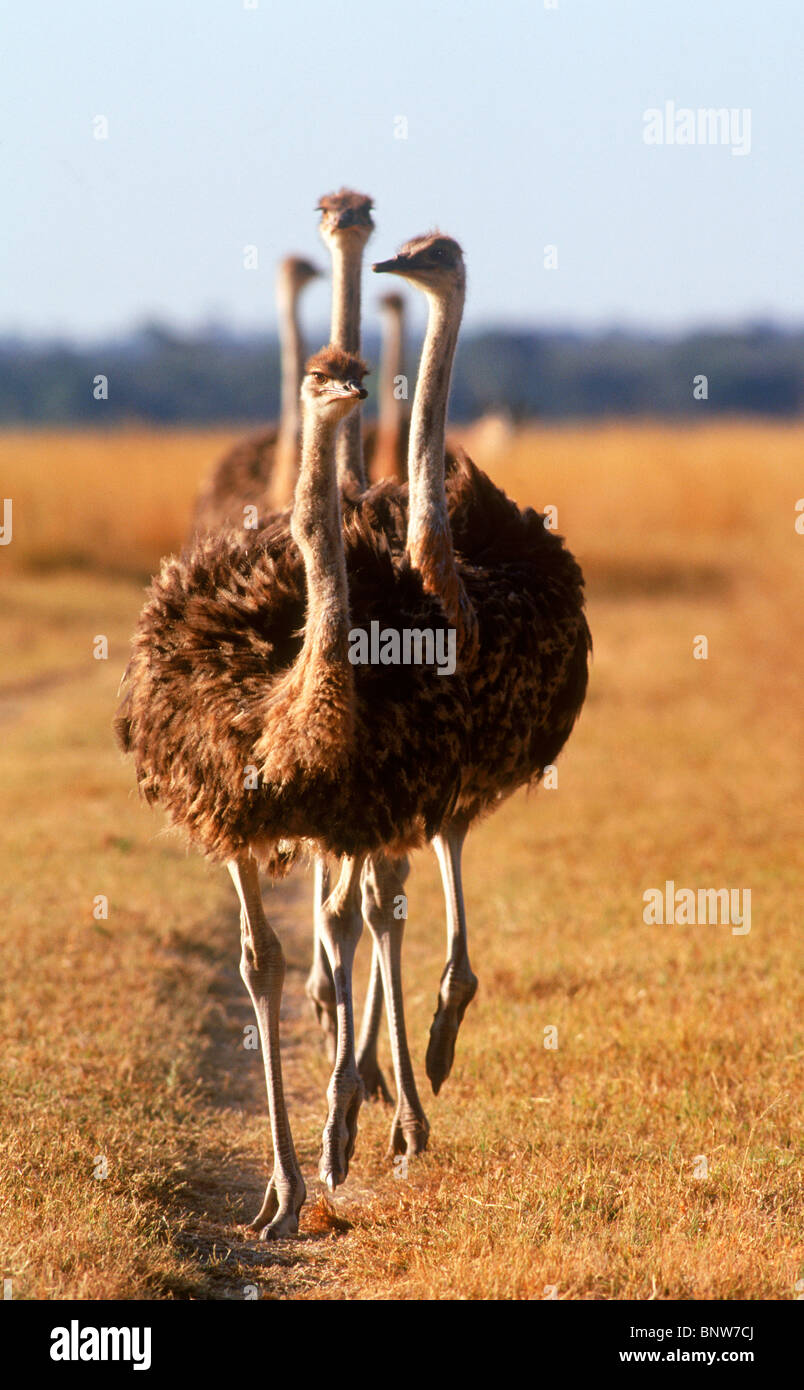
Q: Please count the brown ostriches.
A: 5